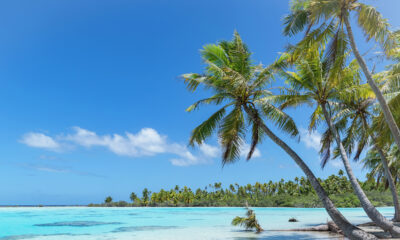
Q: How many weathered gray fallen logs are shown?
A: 1